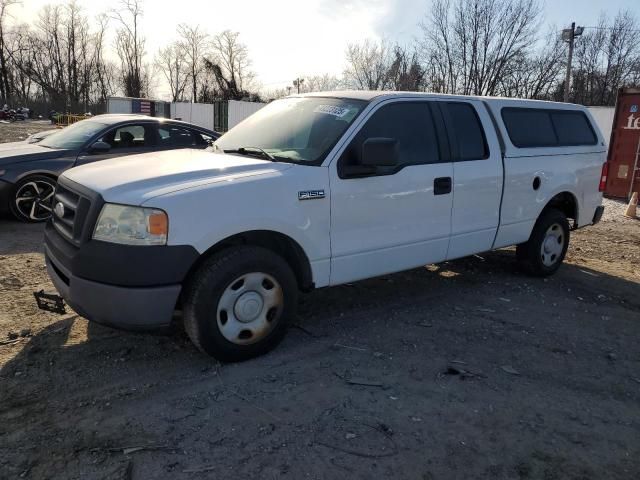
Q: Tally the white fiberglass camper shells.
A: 1